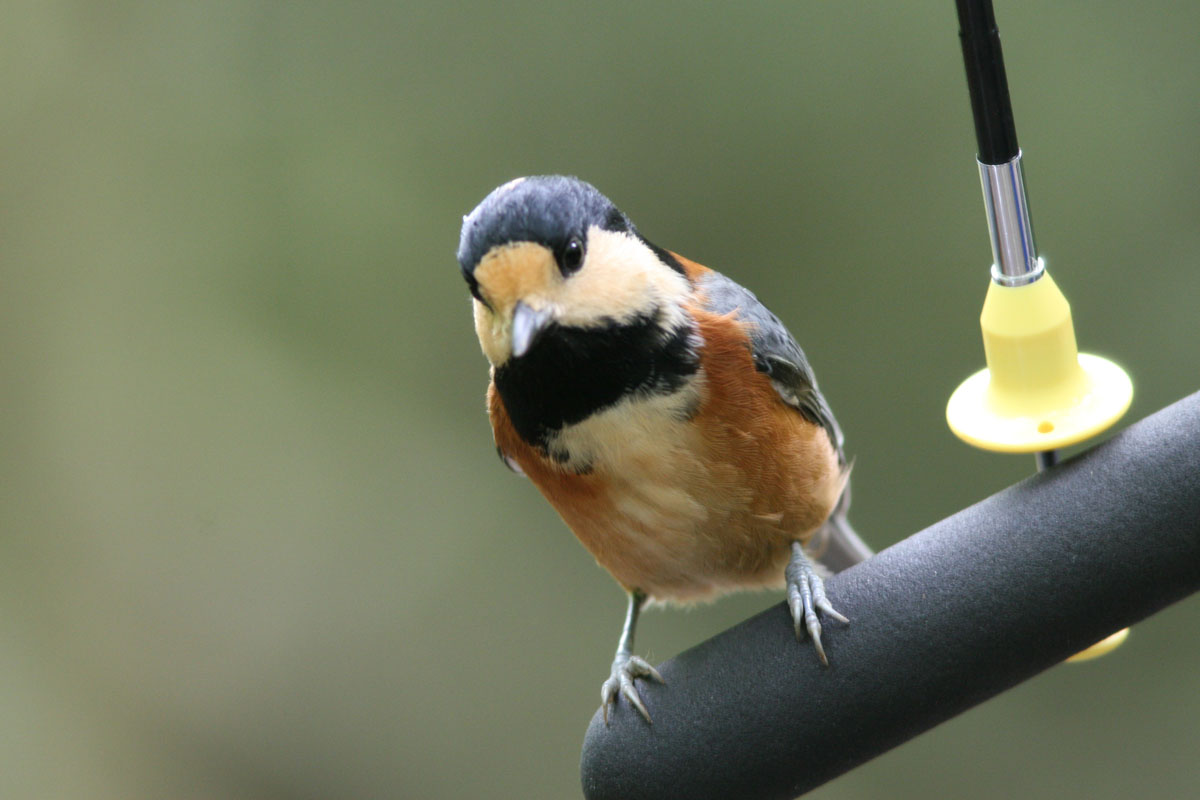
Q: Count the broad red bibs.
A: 0